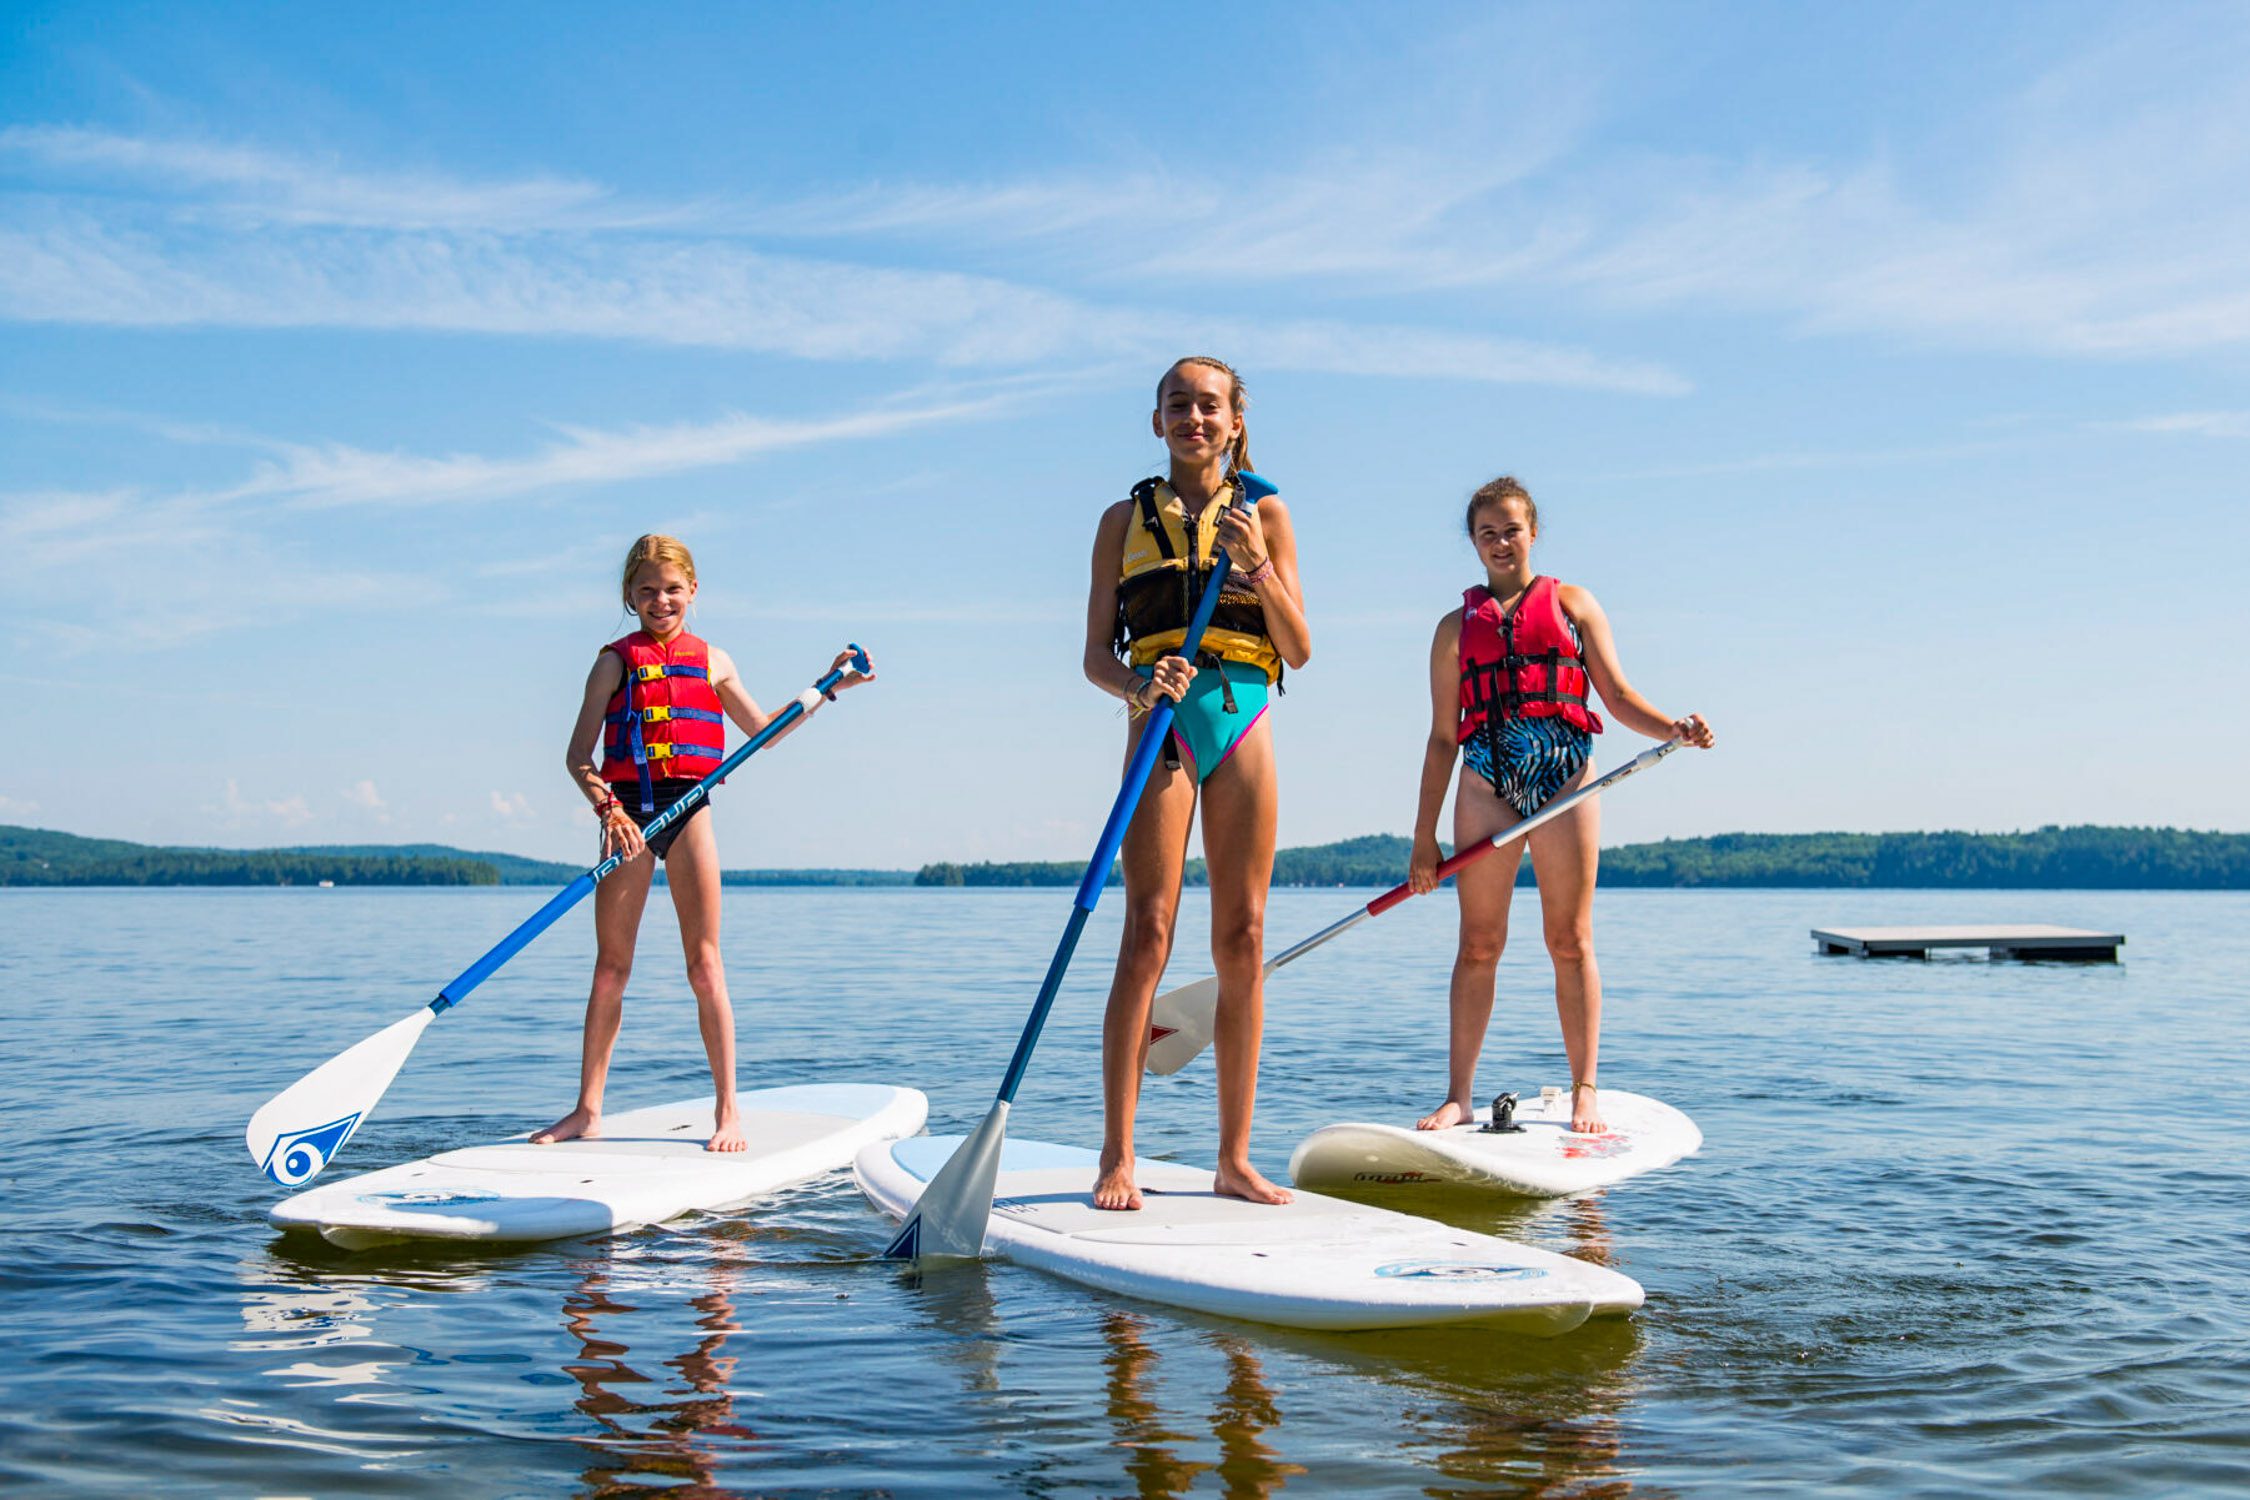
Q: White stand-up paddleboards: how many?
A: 3